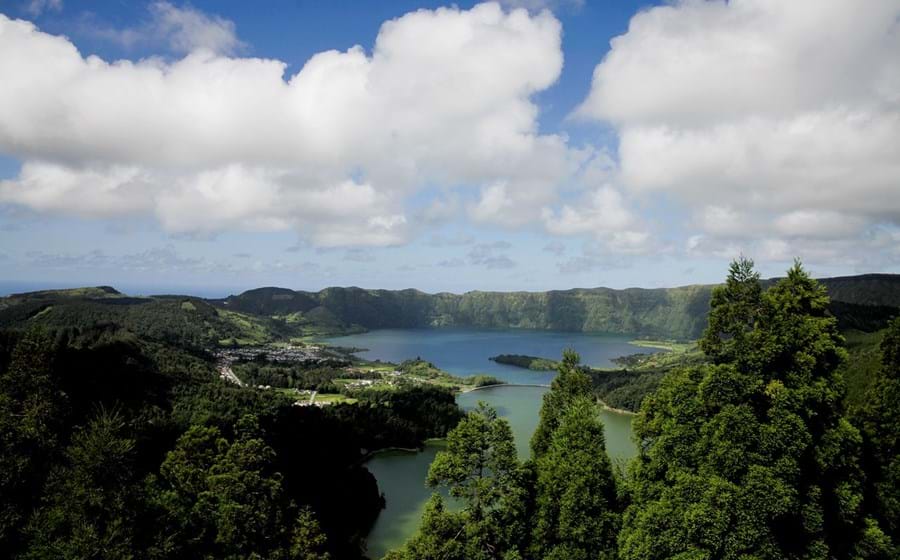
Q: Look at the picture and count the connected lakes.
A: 2